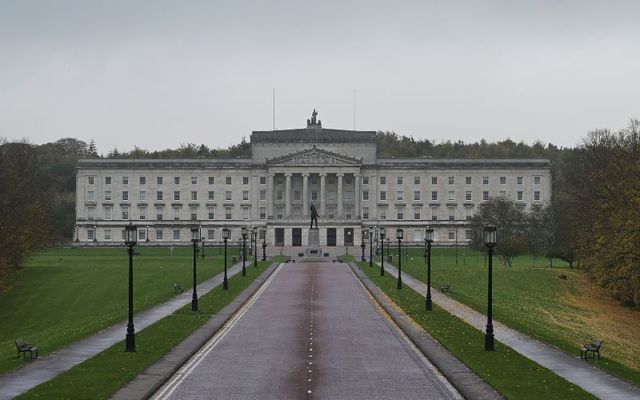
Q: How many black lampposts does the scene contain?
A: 12